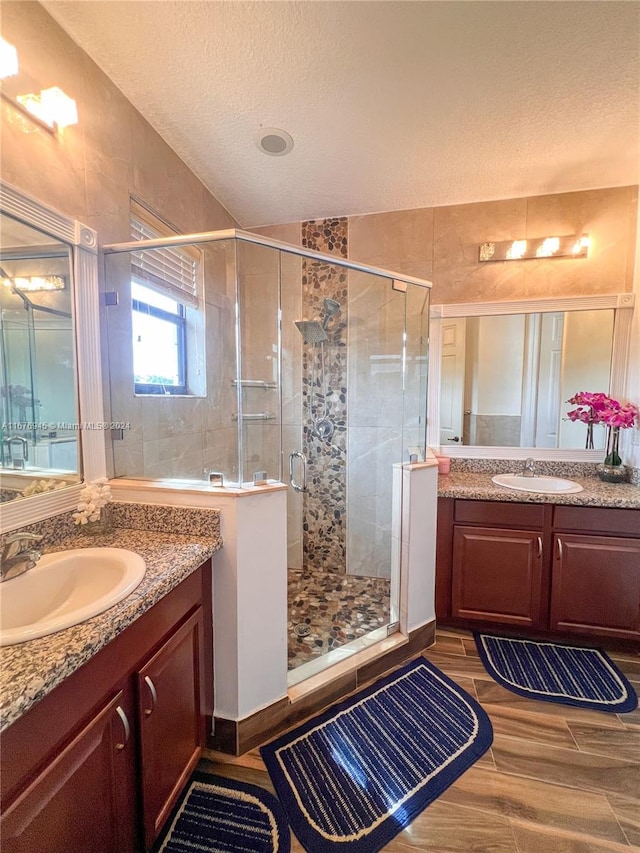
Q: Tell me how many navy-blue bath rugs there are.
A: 3